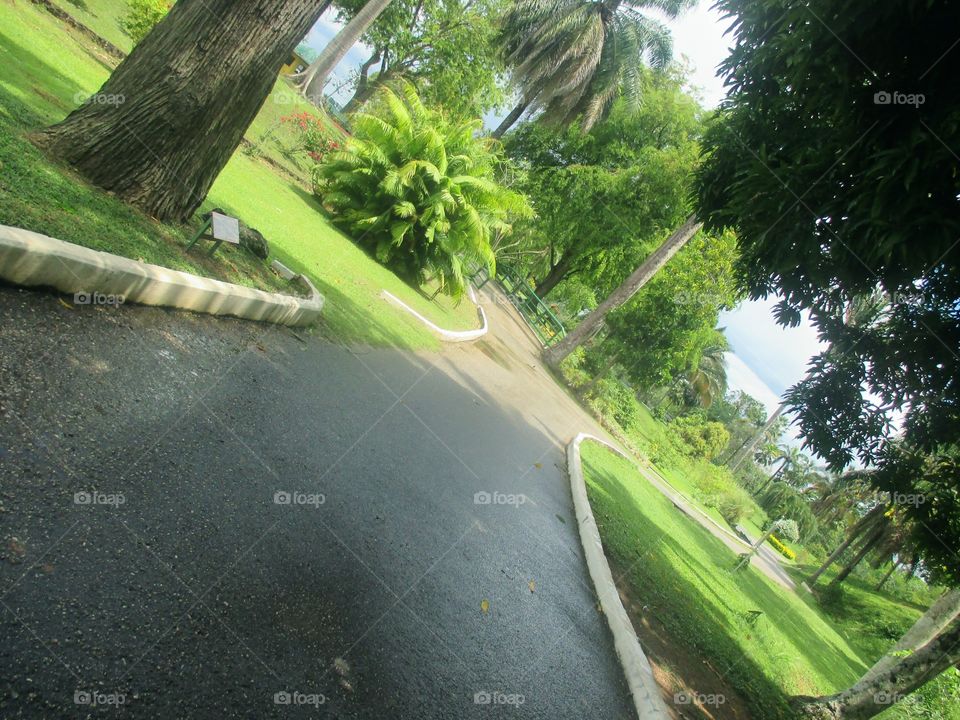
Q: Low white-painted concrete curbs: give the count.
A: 3